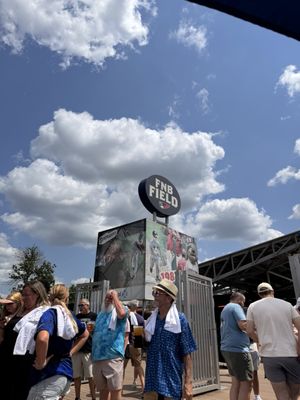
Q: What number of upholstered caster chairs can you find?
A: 0